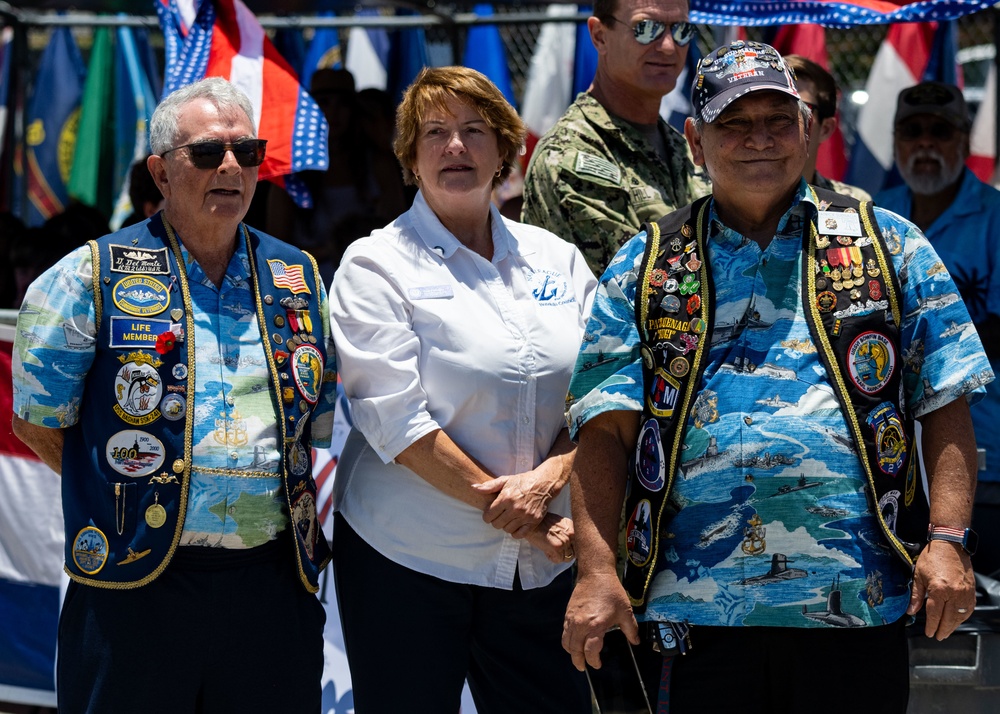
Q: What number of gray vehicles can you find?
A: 1